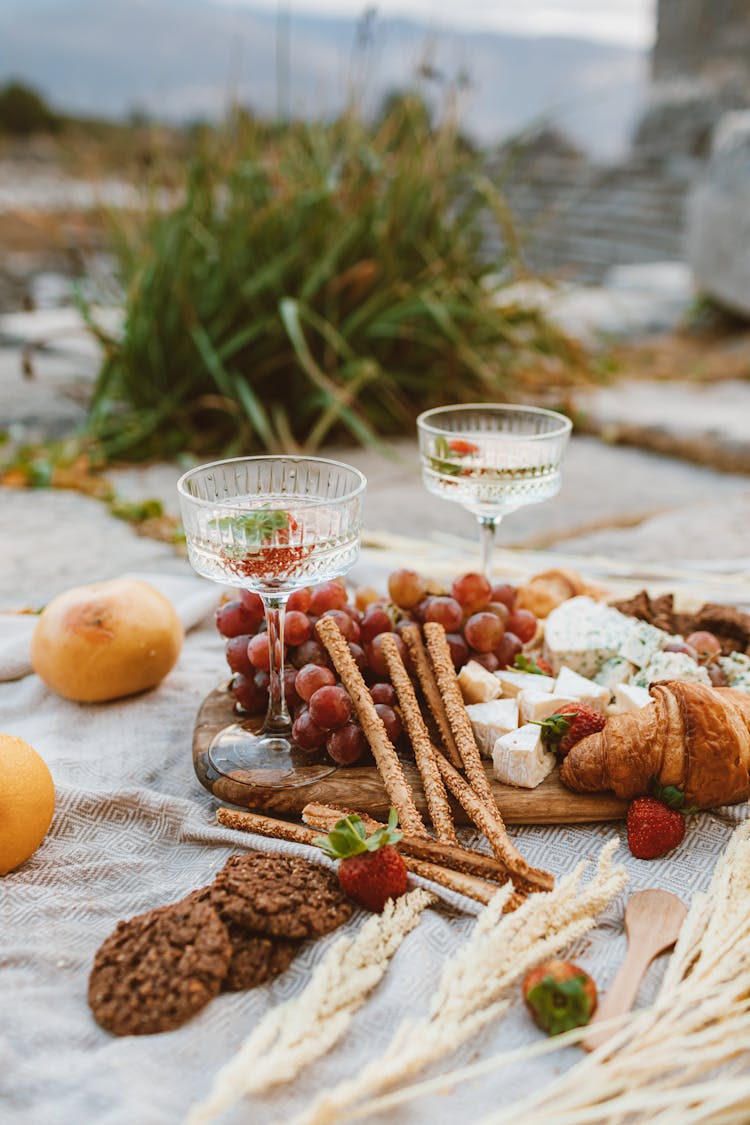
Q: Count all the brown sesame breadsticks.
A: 7